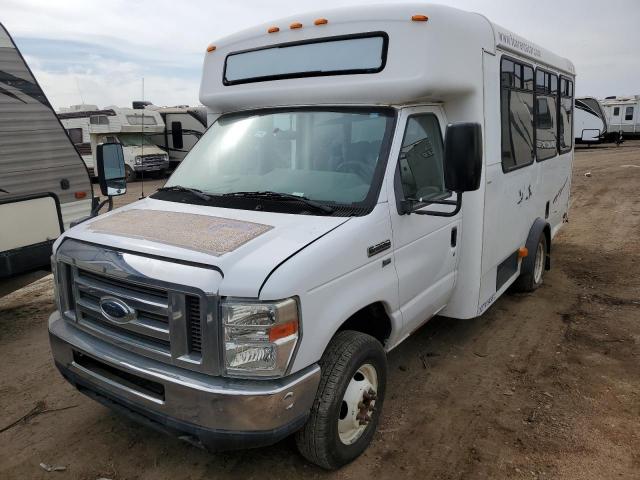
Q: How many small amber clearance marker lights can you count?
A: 5